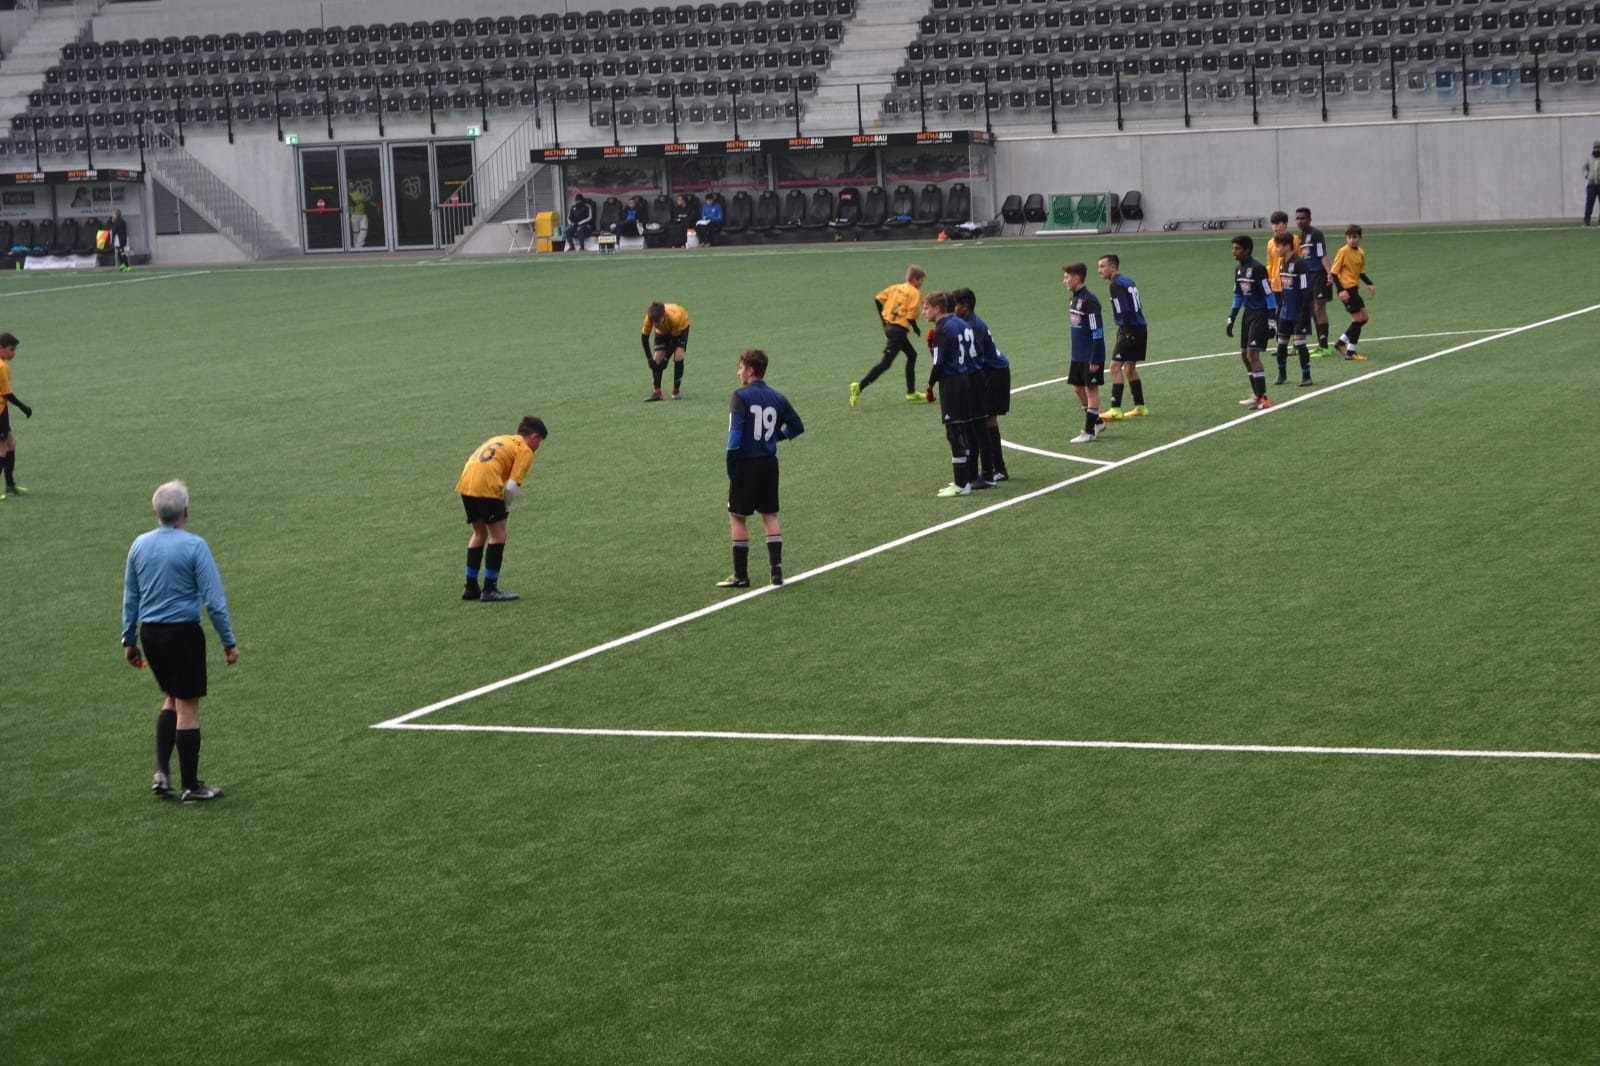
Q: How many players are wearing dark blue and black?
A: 9